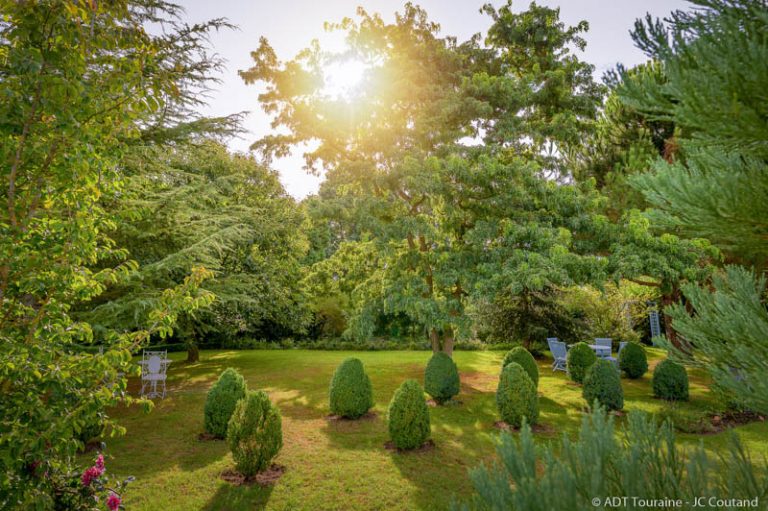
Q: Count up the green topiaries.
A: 11